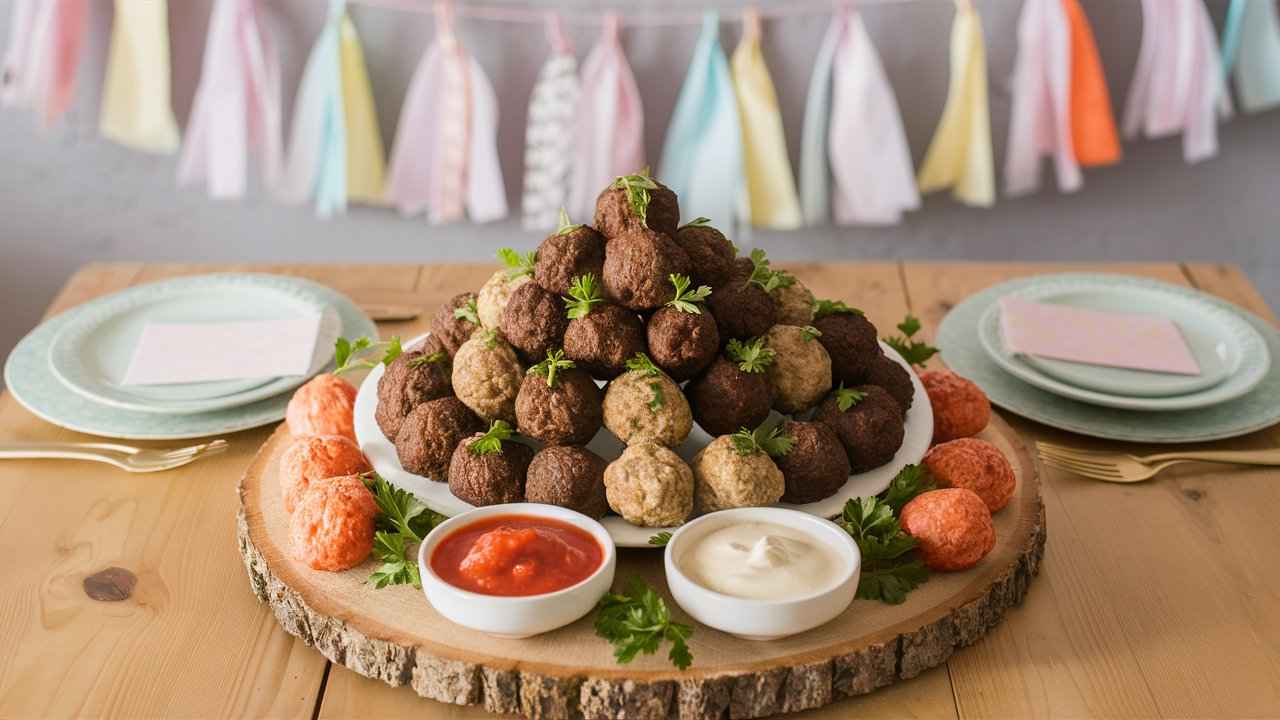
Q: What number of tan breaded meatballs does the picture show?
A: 7